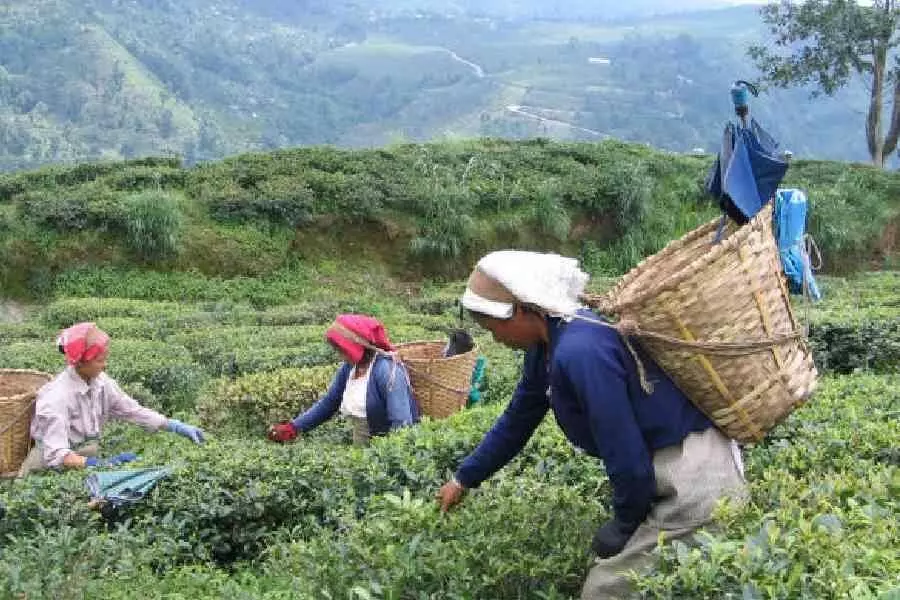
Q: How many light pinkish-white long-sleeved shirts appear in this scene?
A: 1